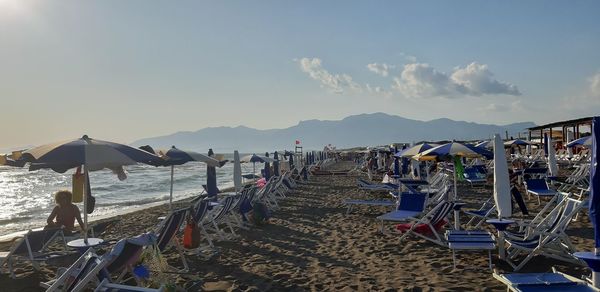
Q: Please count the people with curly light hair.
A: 1